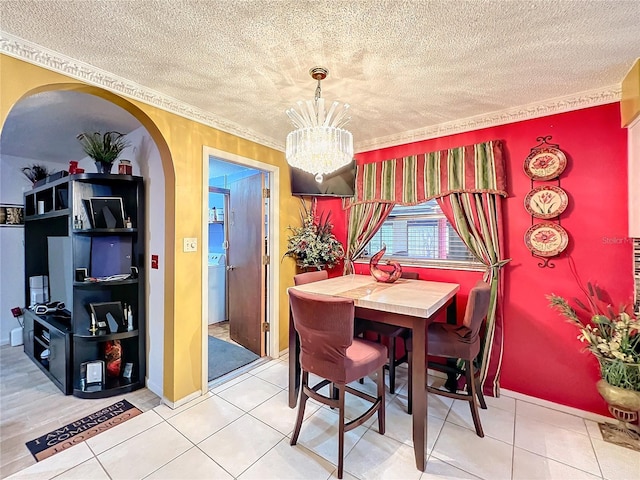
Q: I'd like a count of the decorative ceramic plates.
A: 3